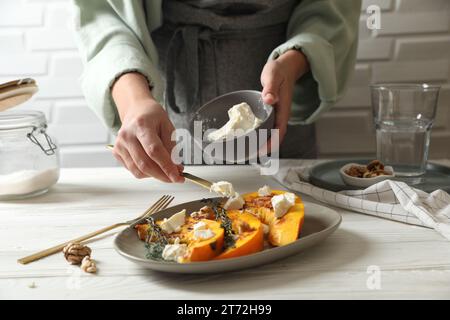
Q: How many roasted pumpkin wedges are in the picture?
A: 3